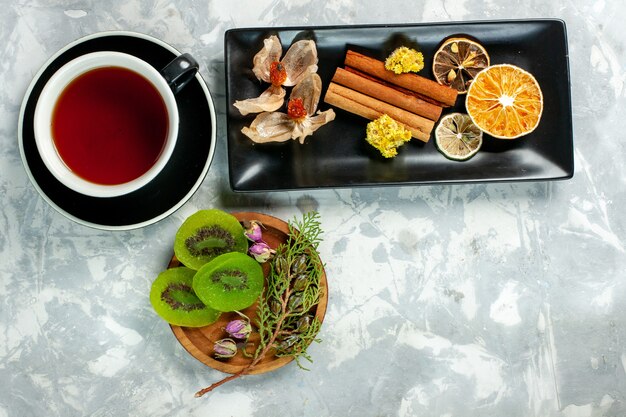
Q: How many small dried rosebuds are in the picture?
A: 4